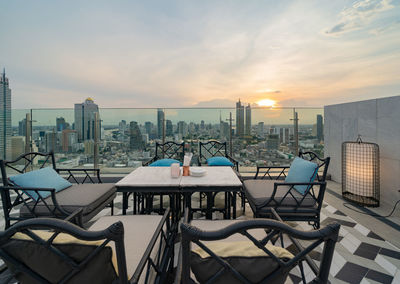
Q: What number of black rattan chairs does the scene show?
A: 6